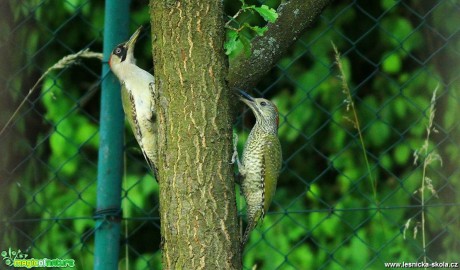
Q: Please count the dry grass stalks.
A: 3